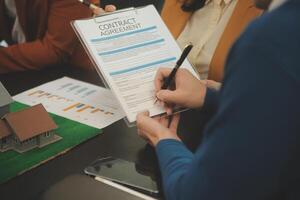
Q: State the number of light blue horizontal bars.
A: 3